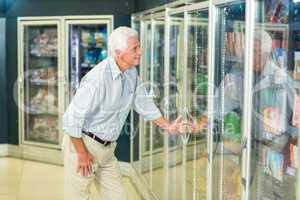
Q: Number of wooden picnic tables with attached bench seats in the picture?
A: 0